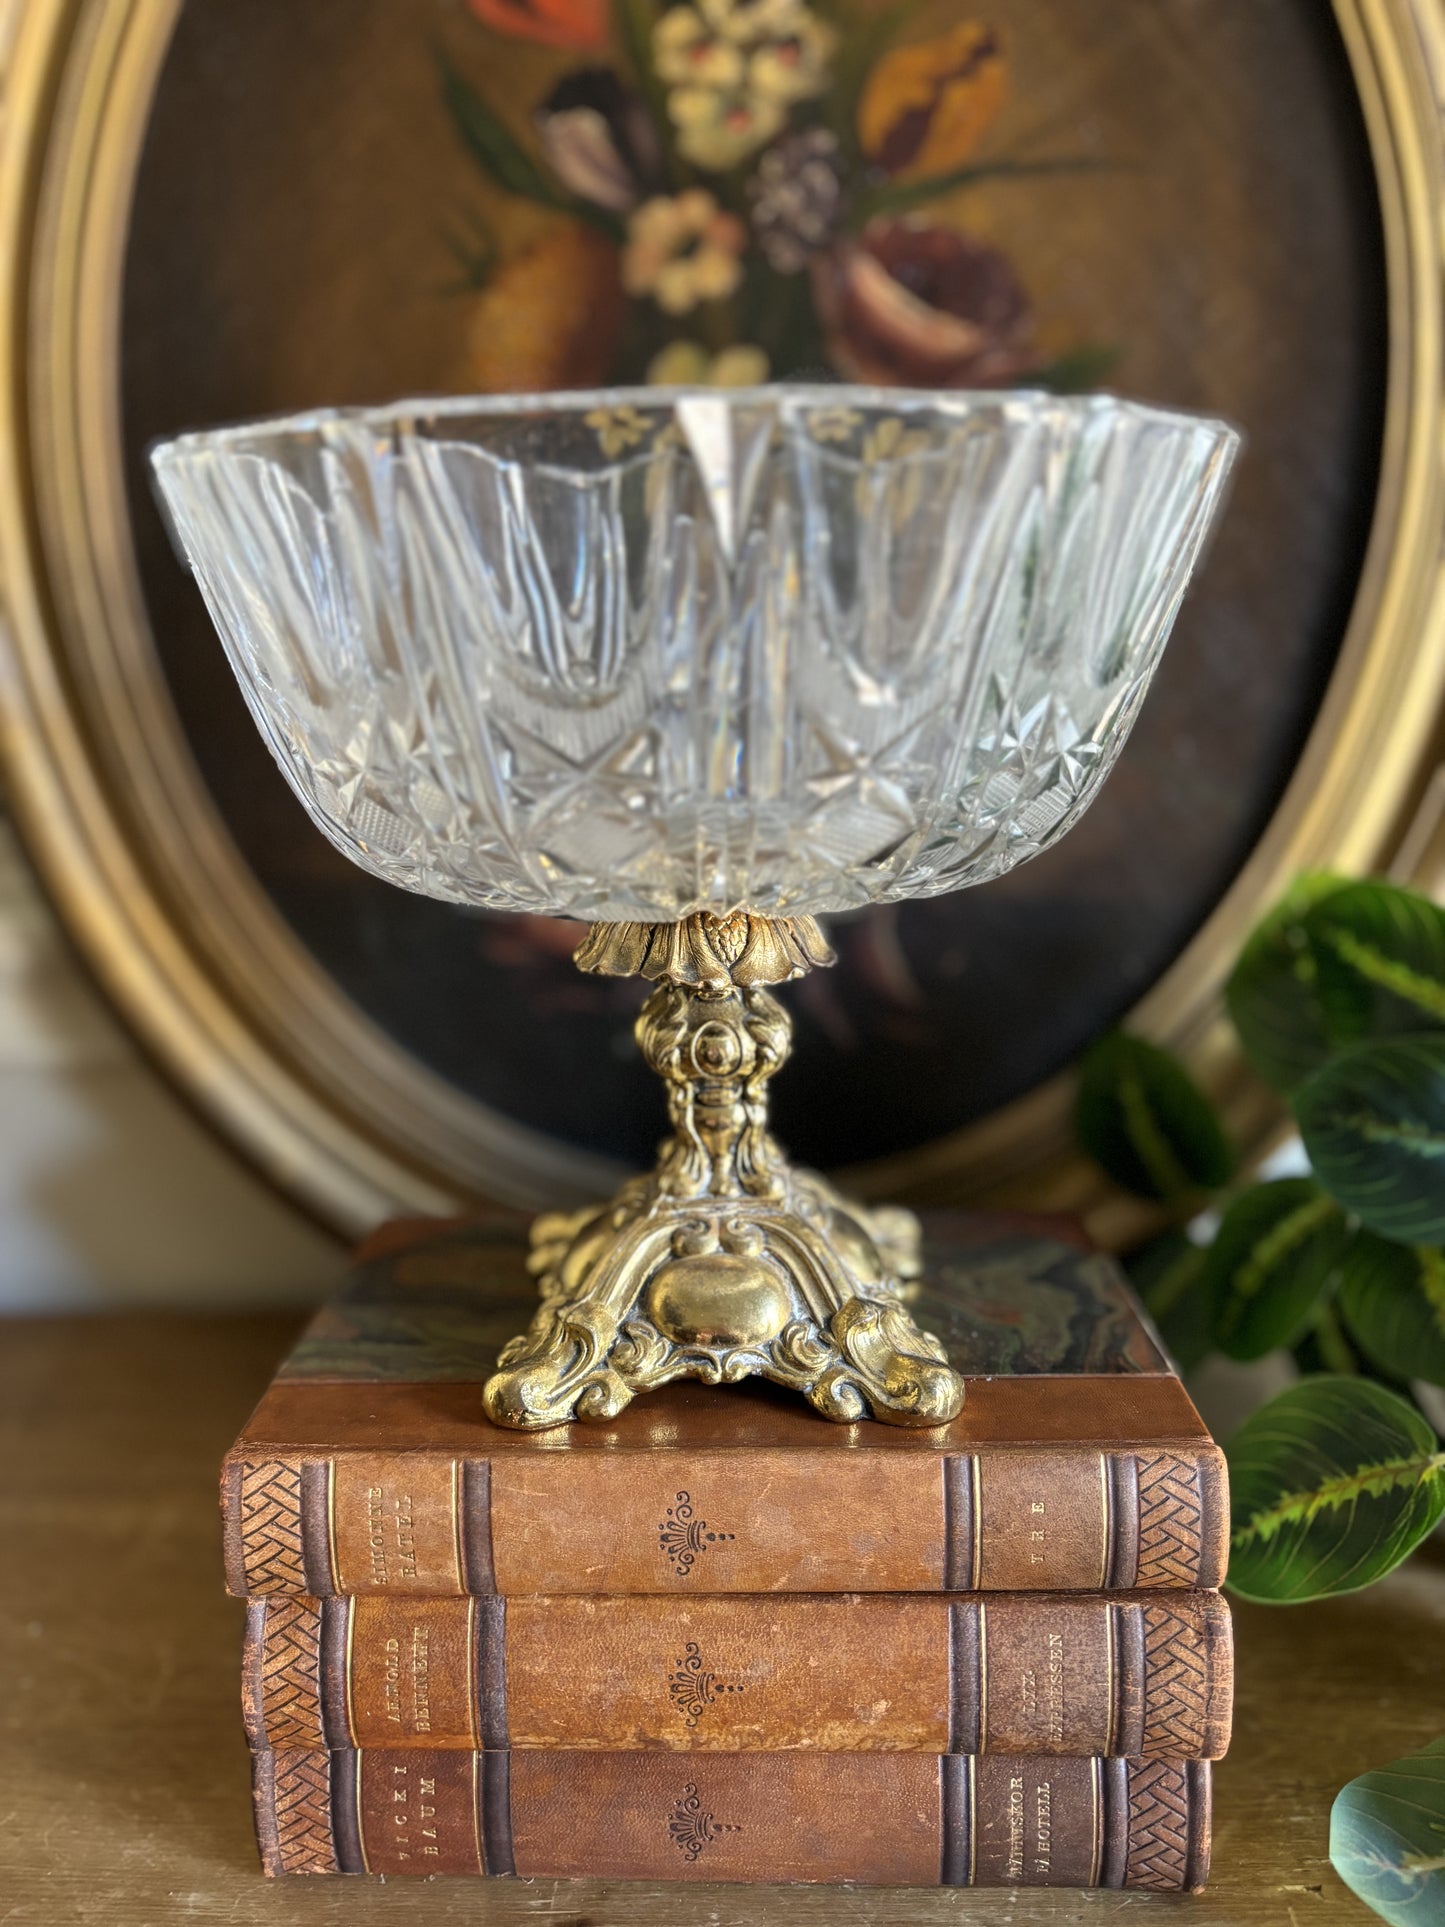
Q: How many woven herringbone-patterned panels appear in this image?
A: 6